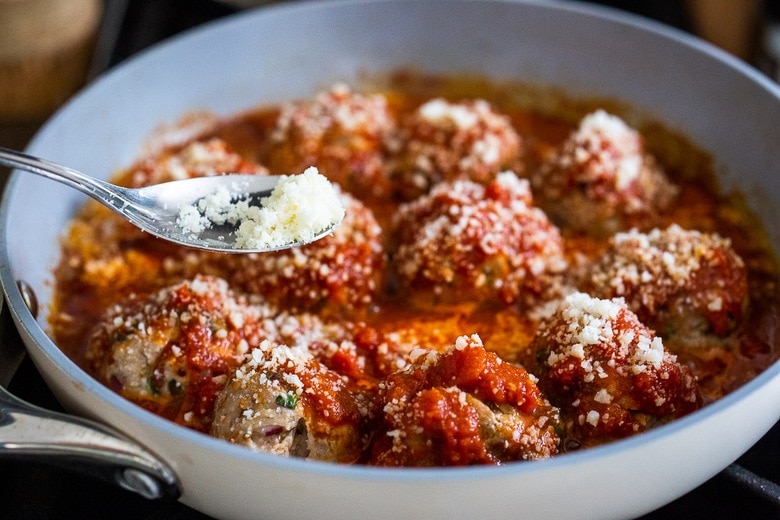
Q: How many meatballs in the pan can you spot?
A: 11